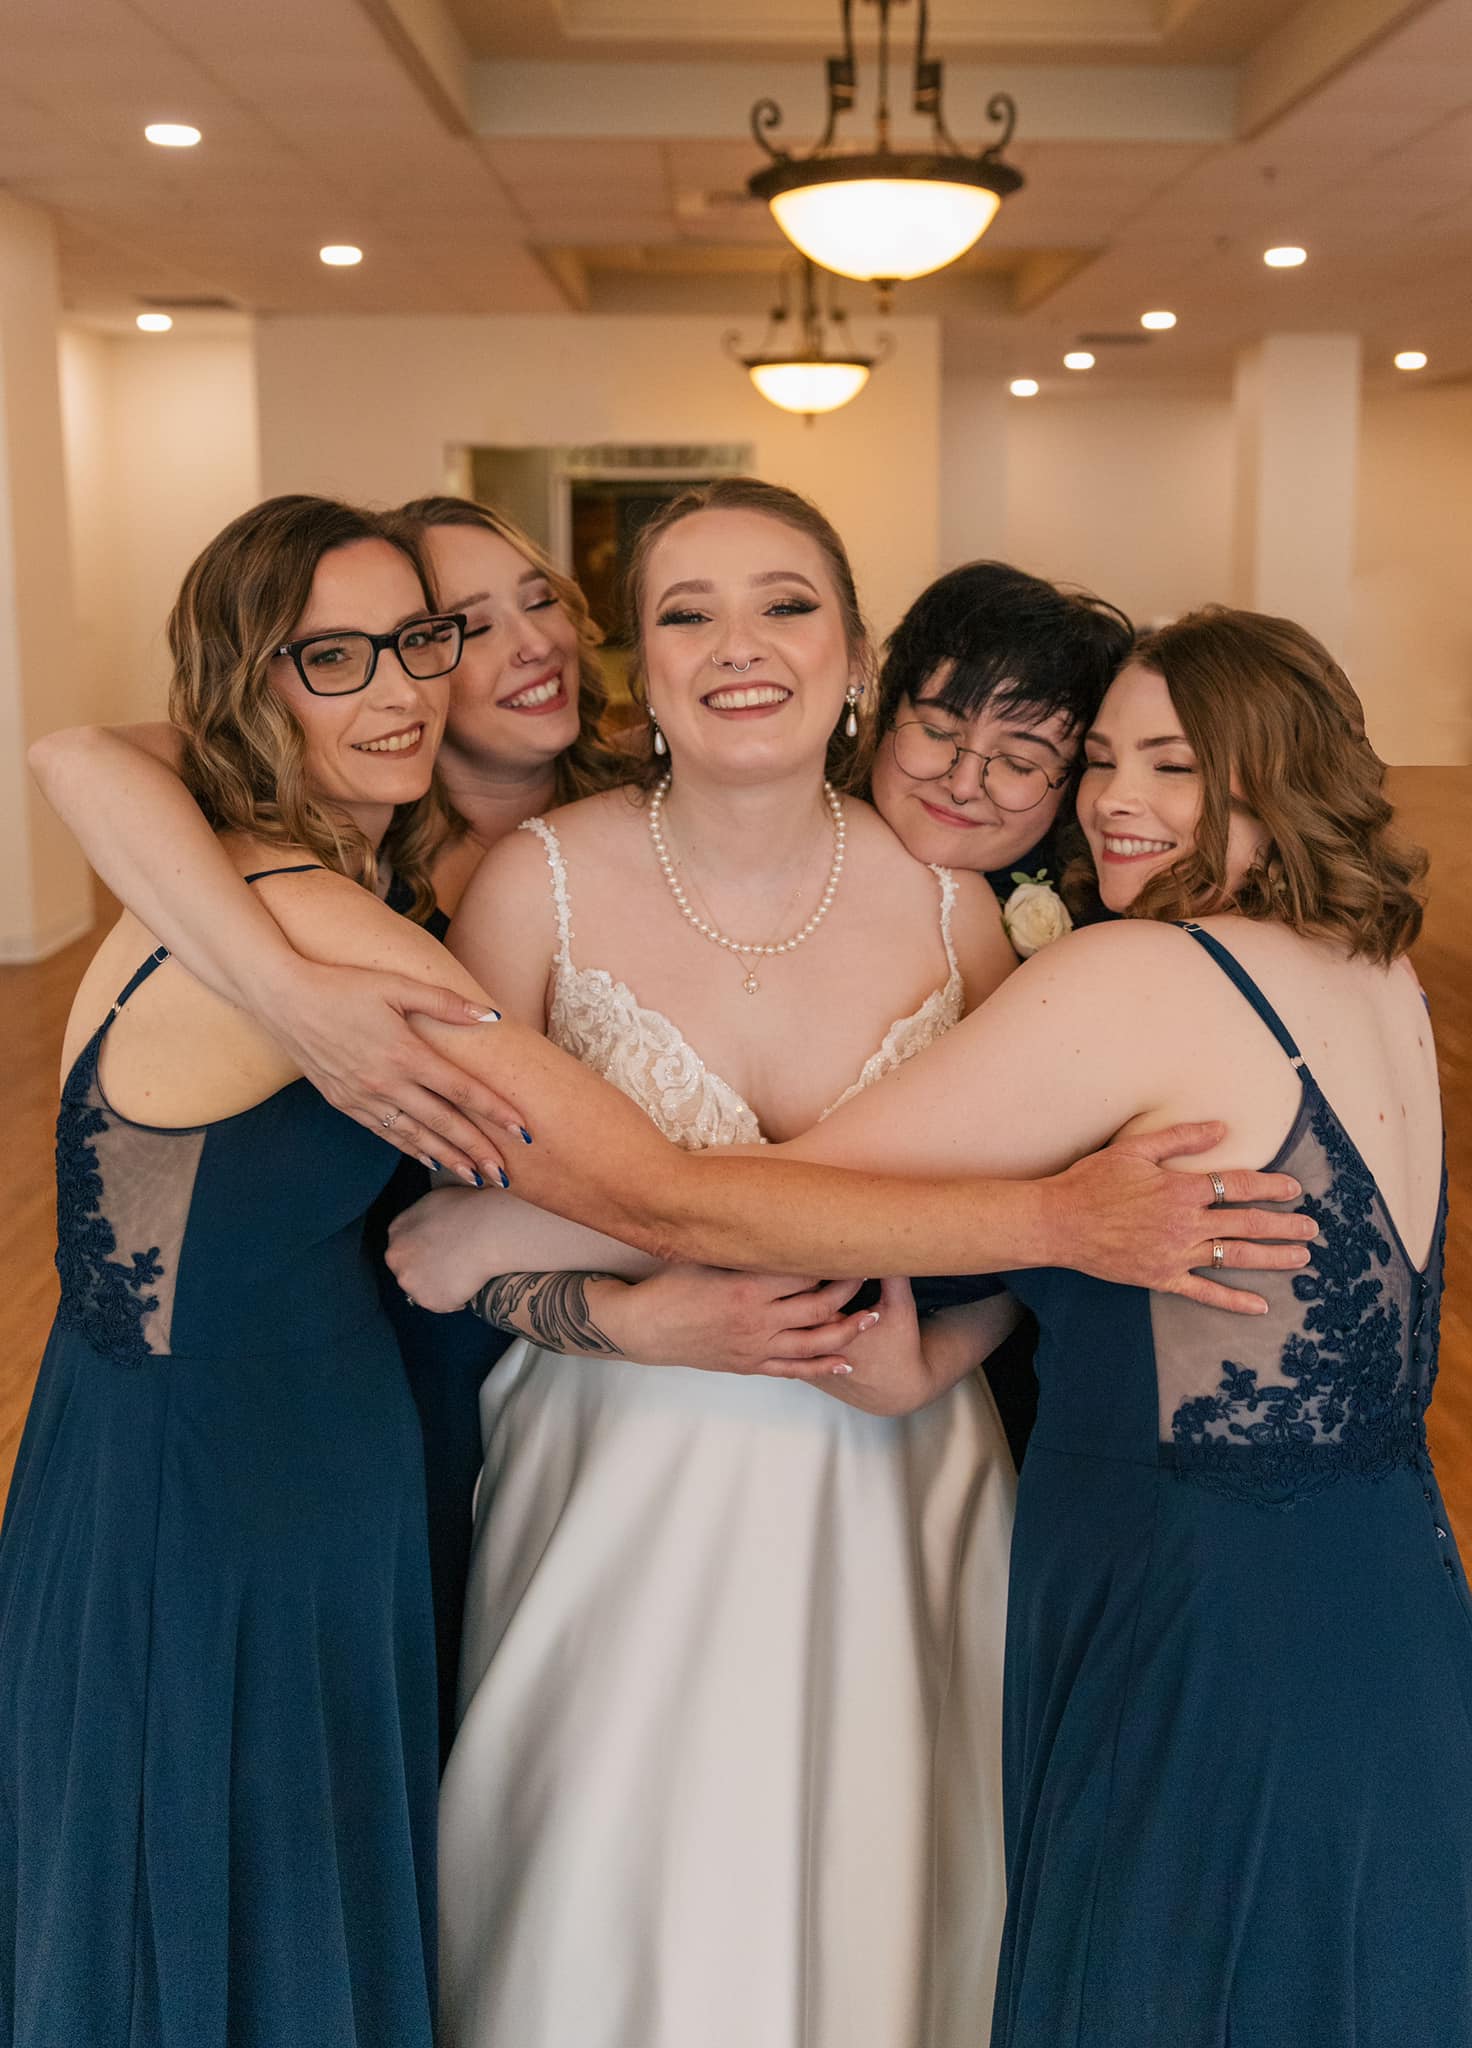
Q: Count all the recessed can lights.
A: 8